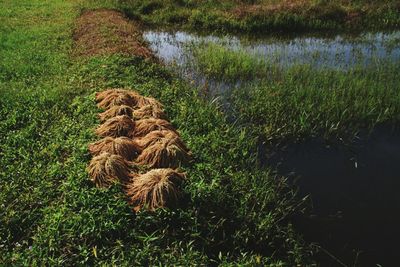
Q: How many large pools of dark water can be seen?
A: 1